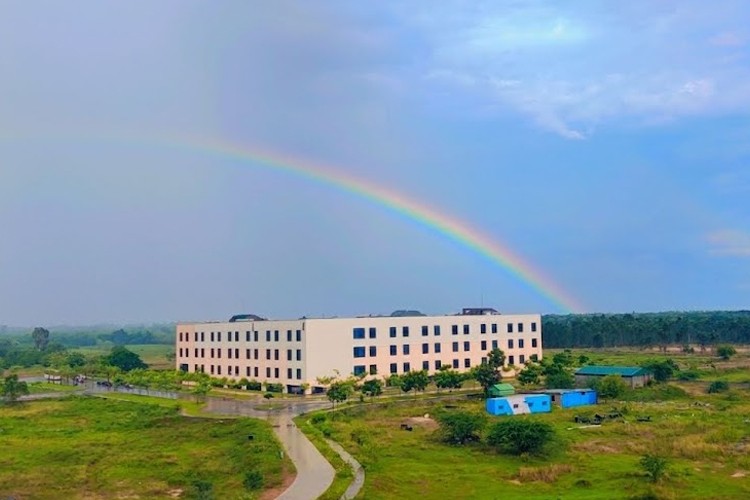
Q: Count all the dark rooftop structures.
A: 3